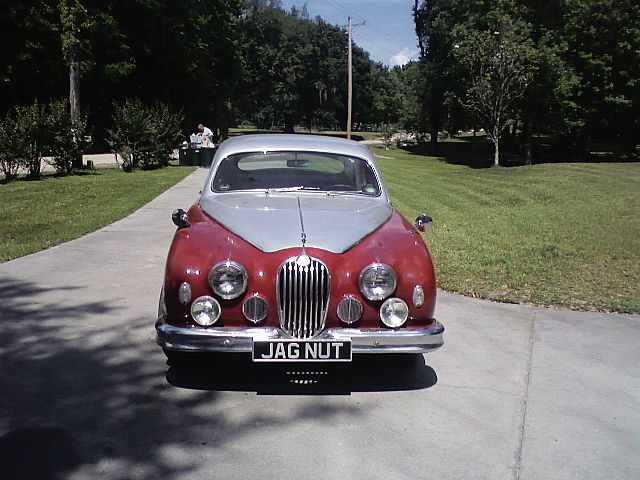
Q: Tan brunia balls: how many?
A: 0